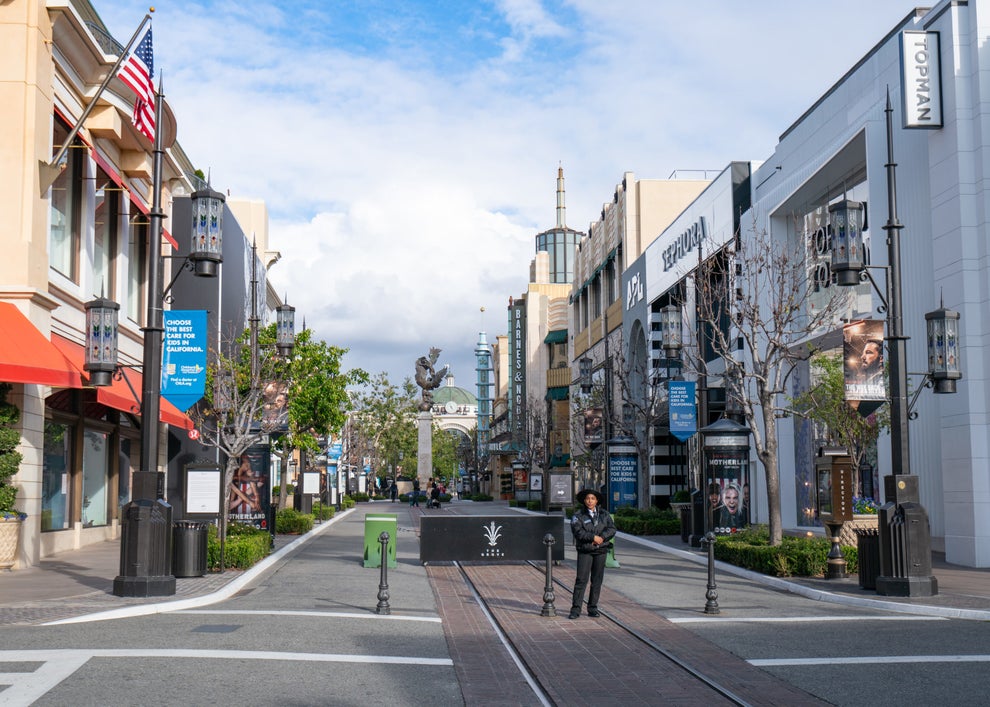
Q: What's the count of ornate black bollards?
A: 3